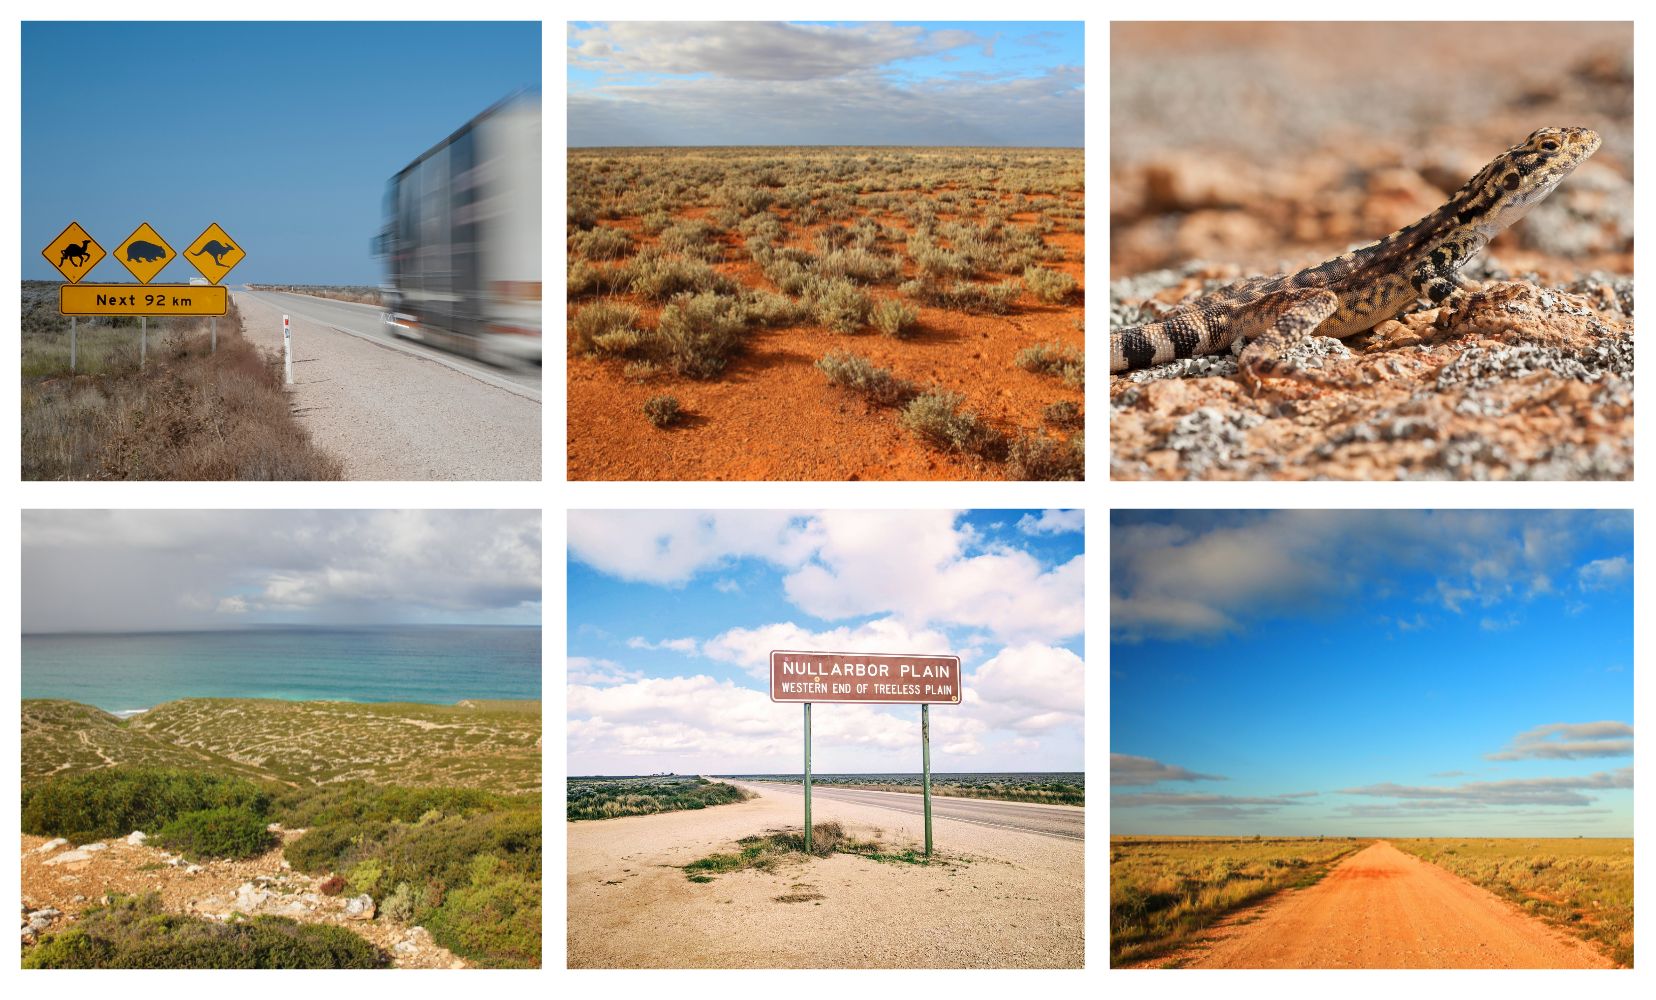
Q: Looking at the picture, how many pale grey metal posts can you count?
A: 3